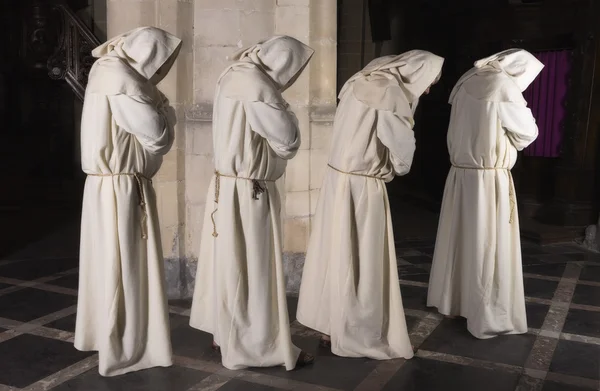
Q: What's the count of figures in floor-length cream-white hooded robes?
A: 4